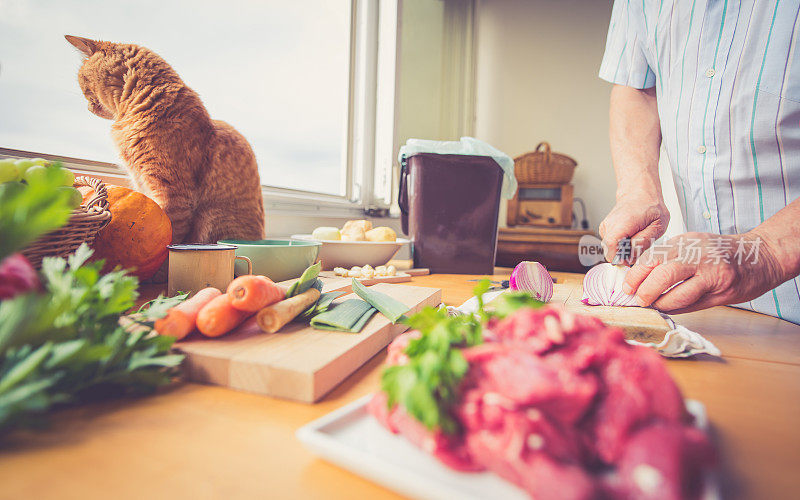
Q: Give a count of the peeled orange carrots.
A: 3